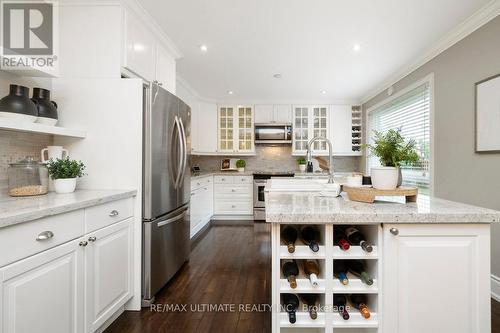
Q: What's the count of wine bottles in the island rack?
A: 12